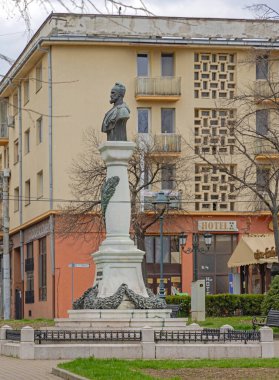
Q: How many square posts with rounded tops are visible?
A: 6